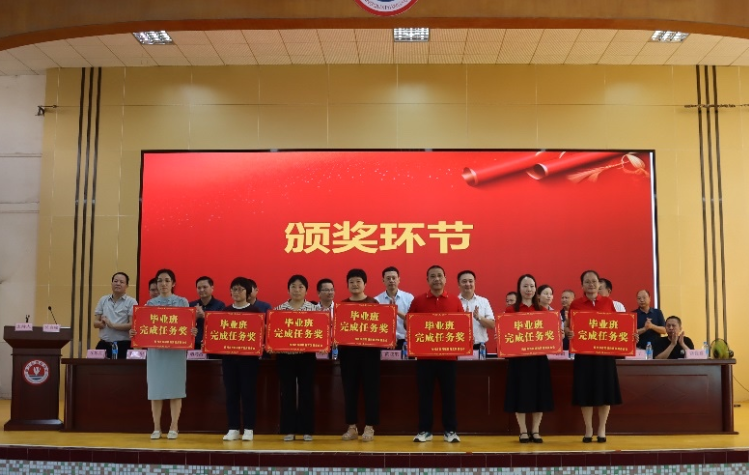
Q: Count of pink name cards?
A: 11